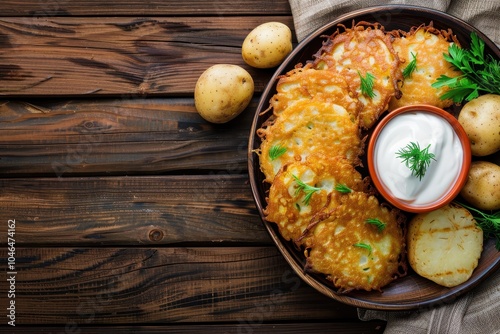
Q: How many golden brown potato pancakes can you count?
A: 6